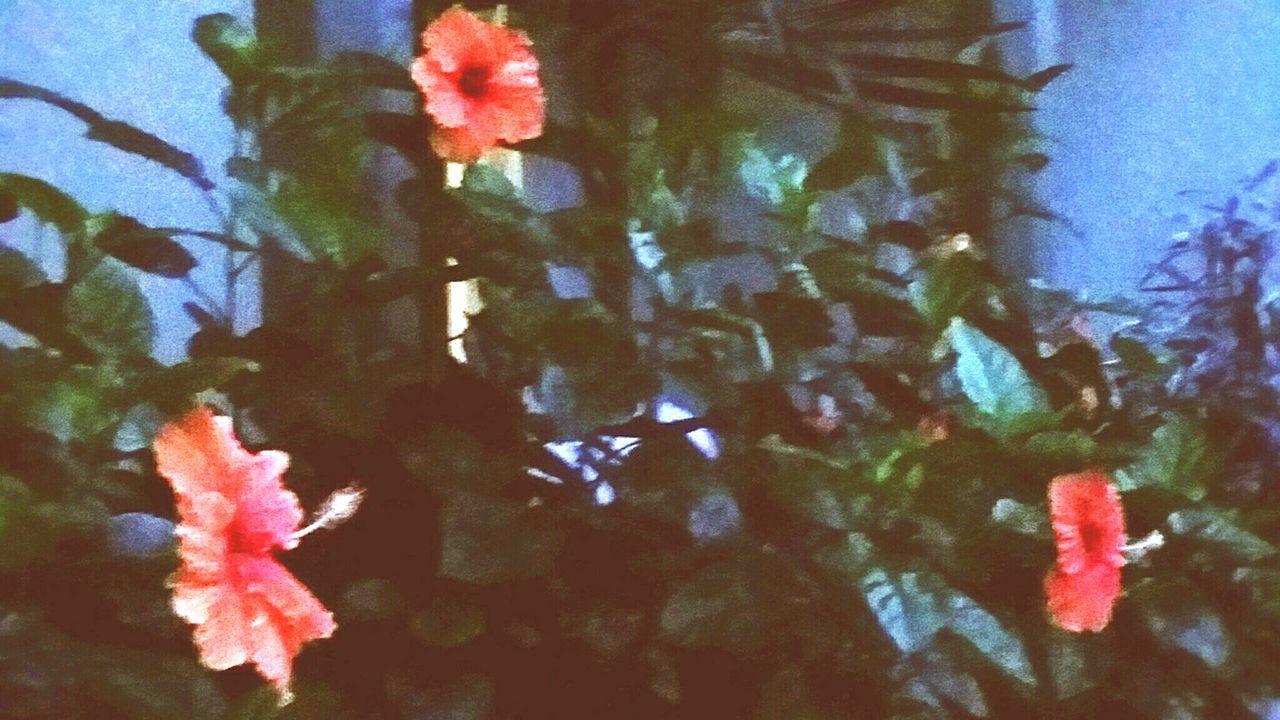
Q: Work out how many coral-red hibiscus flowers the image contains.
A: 3